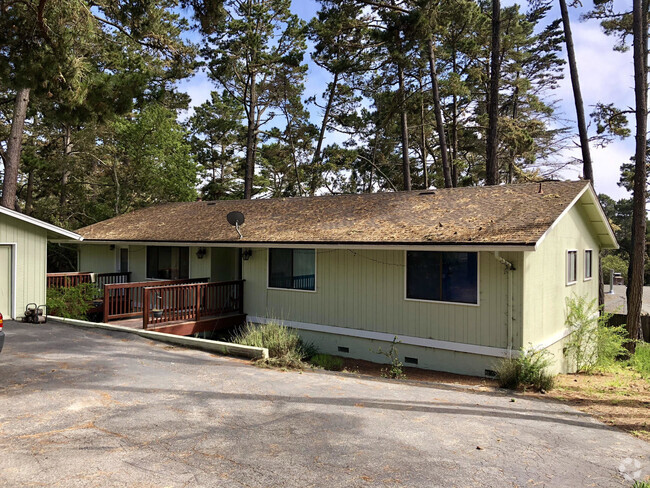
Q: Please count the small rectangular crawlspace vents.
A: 3